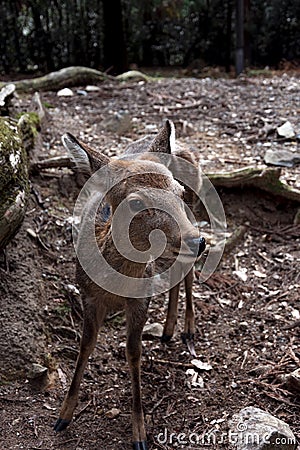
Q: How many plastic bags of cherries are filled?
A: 0